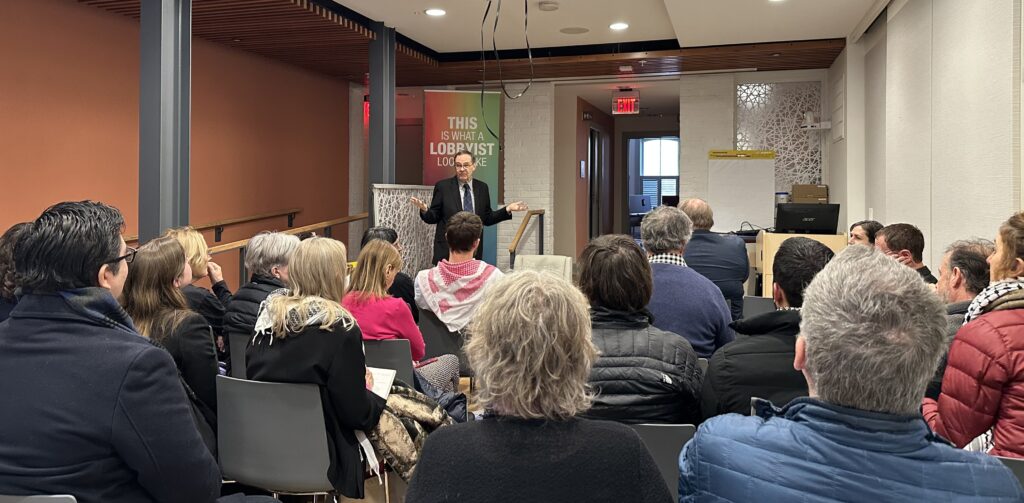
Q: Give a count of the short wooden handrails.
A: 1